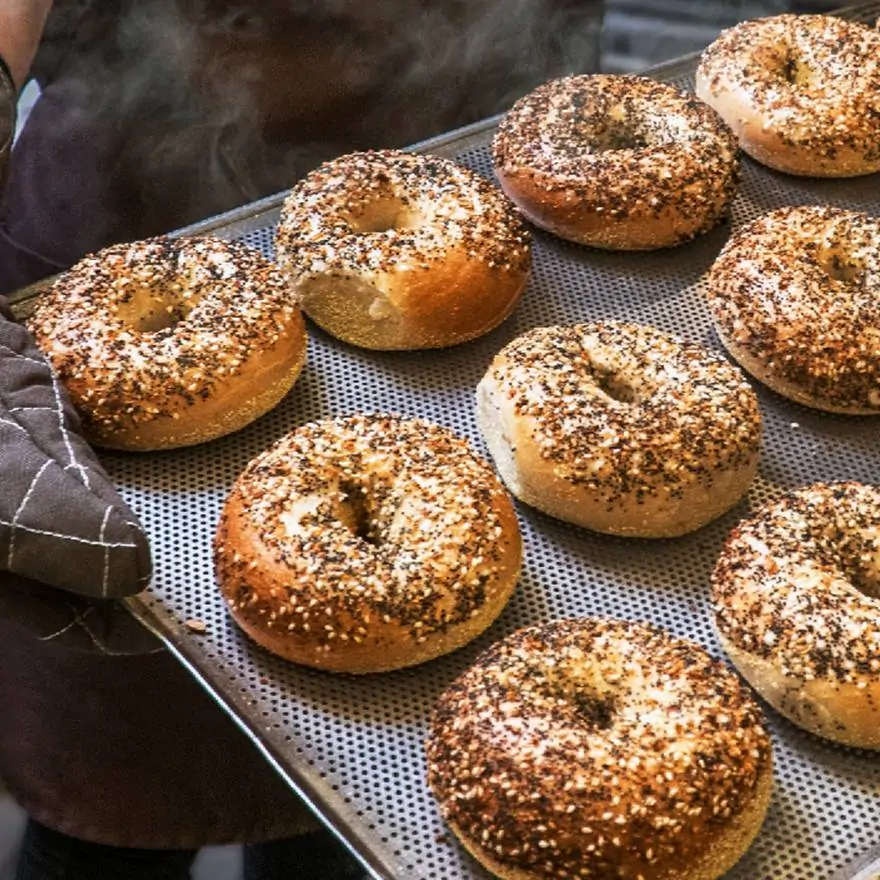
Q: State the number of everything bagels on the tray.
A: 9